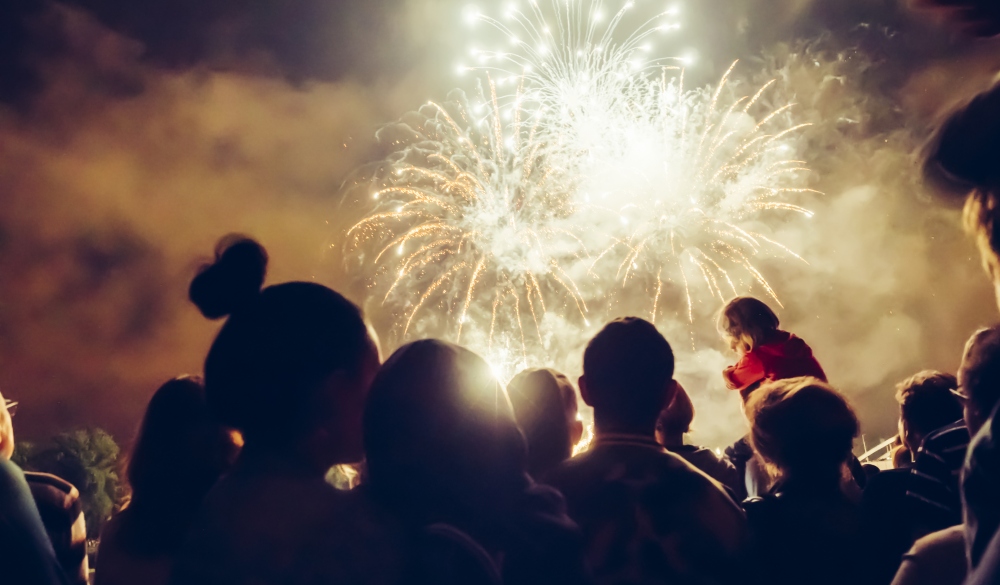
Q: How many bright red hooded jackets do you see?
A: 1